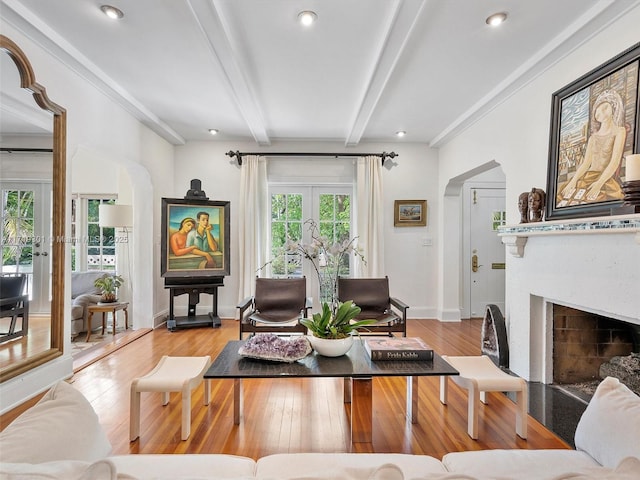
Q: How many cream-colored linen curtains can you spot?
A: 2